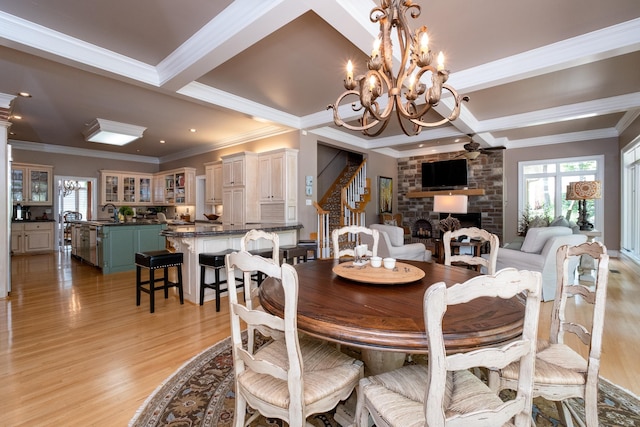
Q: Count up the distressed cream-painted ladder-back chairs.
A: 6